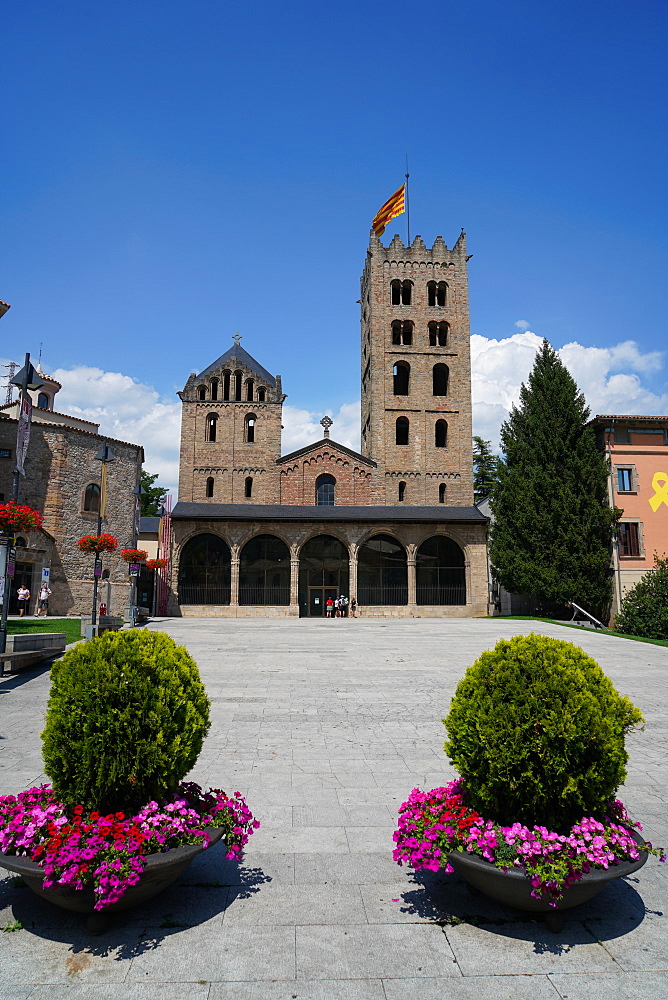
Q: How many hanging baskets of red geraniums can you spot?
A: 4